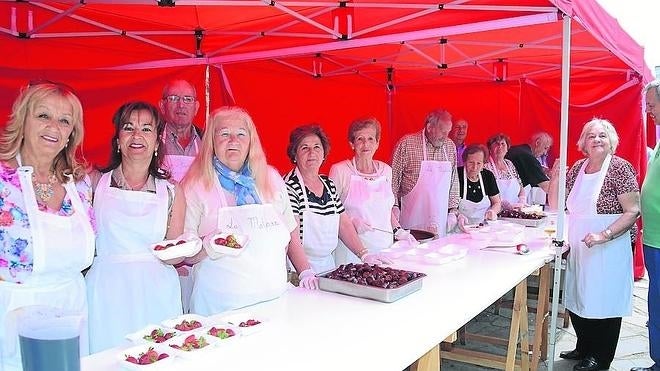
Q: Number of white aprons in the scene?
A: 10